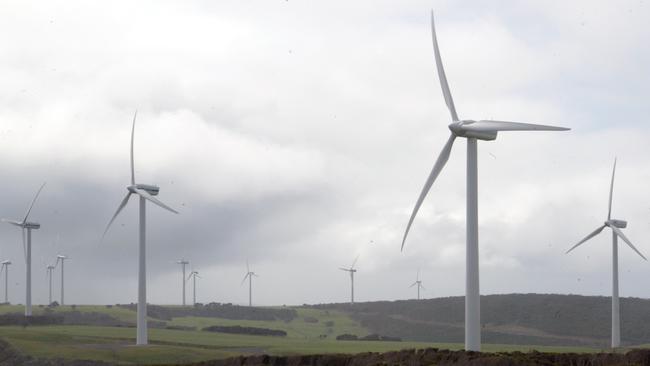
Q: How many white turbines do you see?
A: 12